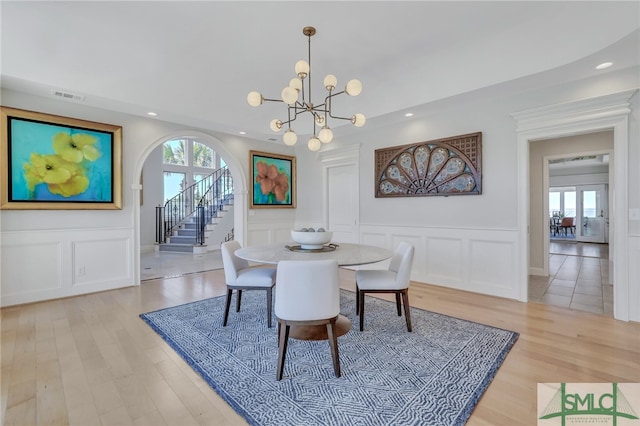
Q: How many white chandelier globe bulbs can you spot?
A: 12